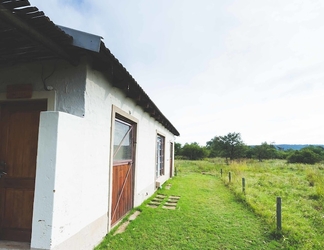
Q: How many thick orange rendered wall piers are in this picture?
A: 0